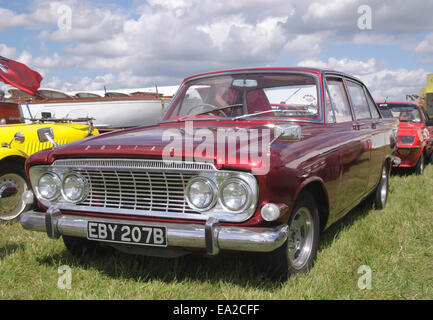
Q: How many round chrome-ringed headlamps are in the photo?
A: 4